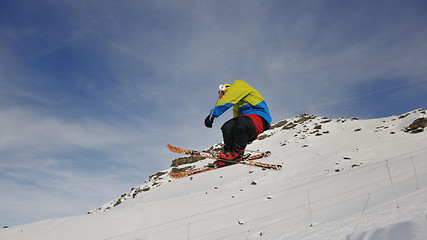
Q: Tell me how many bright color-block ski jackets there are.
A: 1